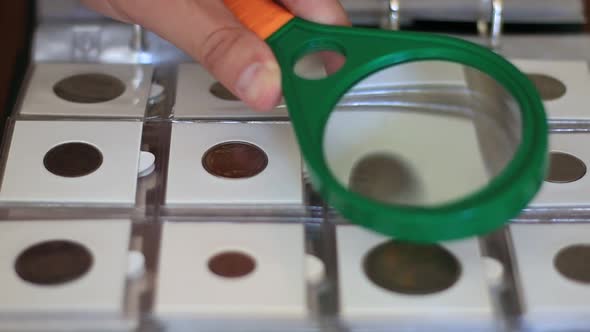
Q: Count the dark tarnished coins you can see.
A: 11